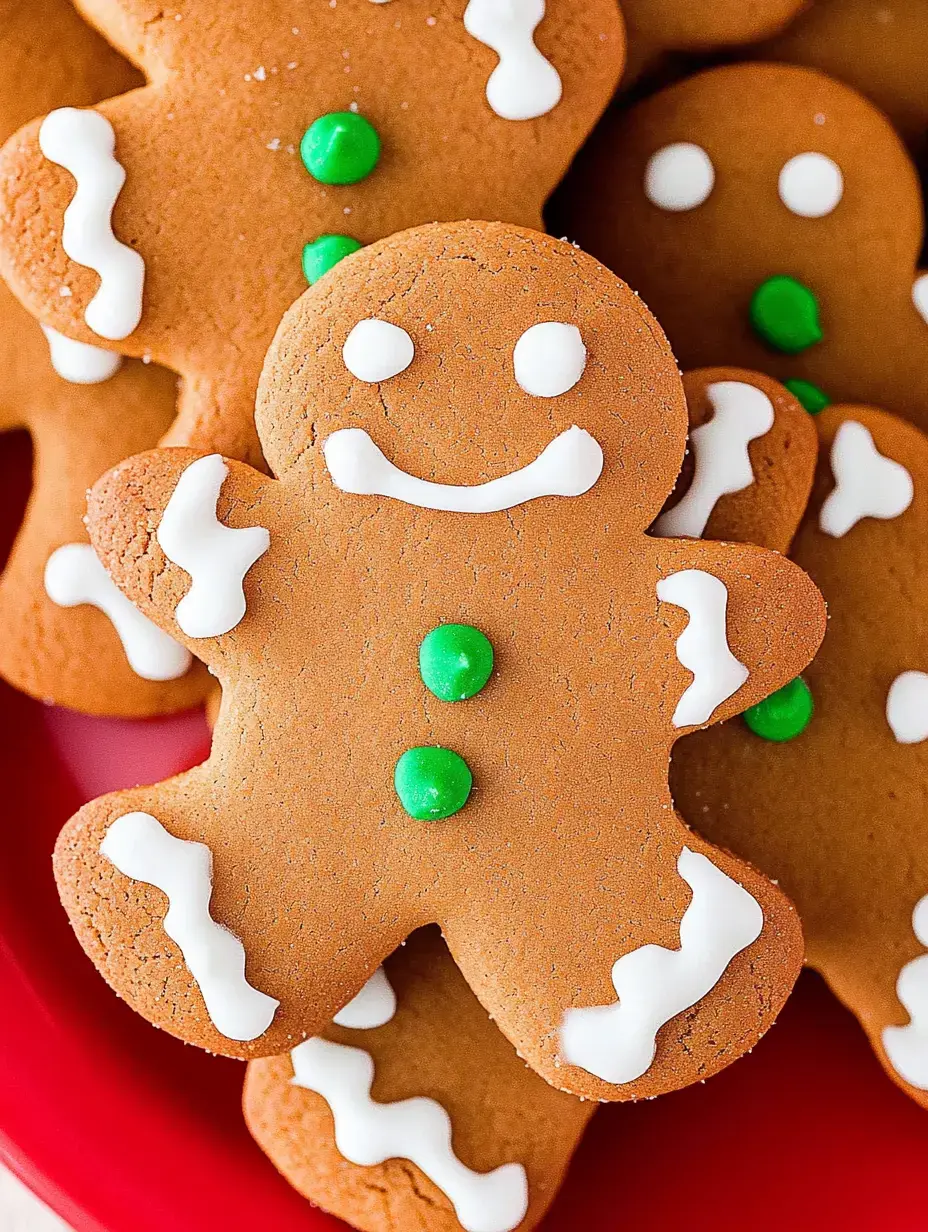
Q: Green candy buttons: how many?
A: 7